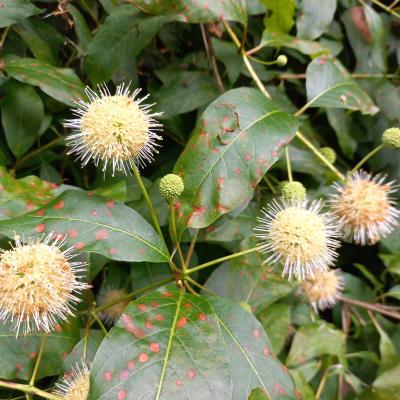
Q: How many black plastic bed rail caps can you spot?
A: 0